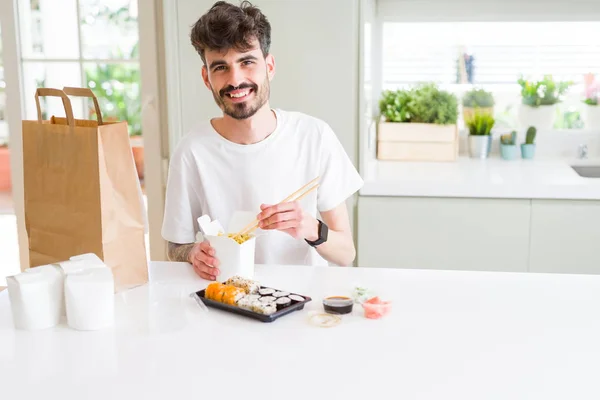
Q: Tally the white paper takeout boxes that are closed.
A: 3